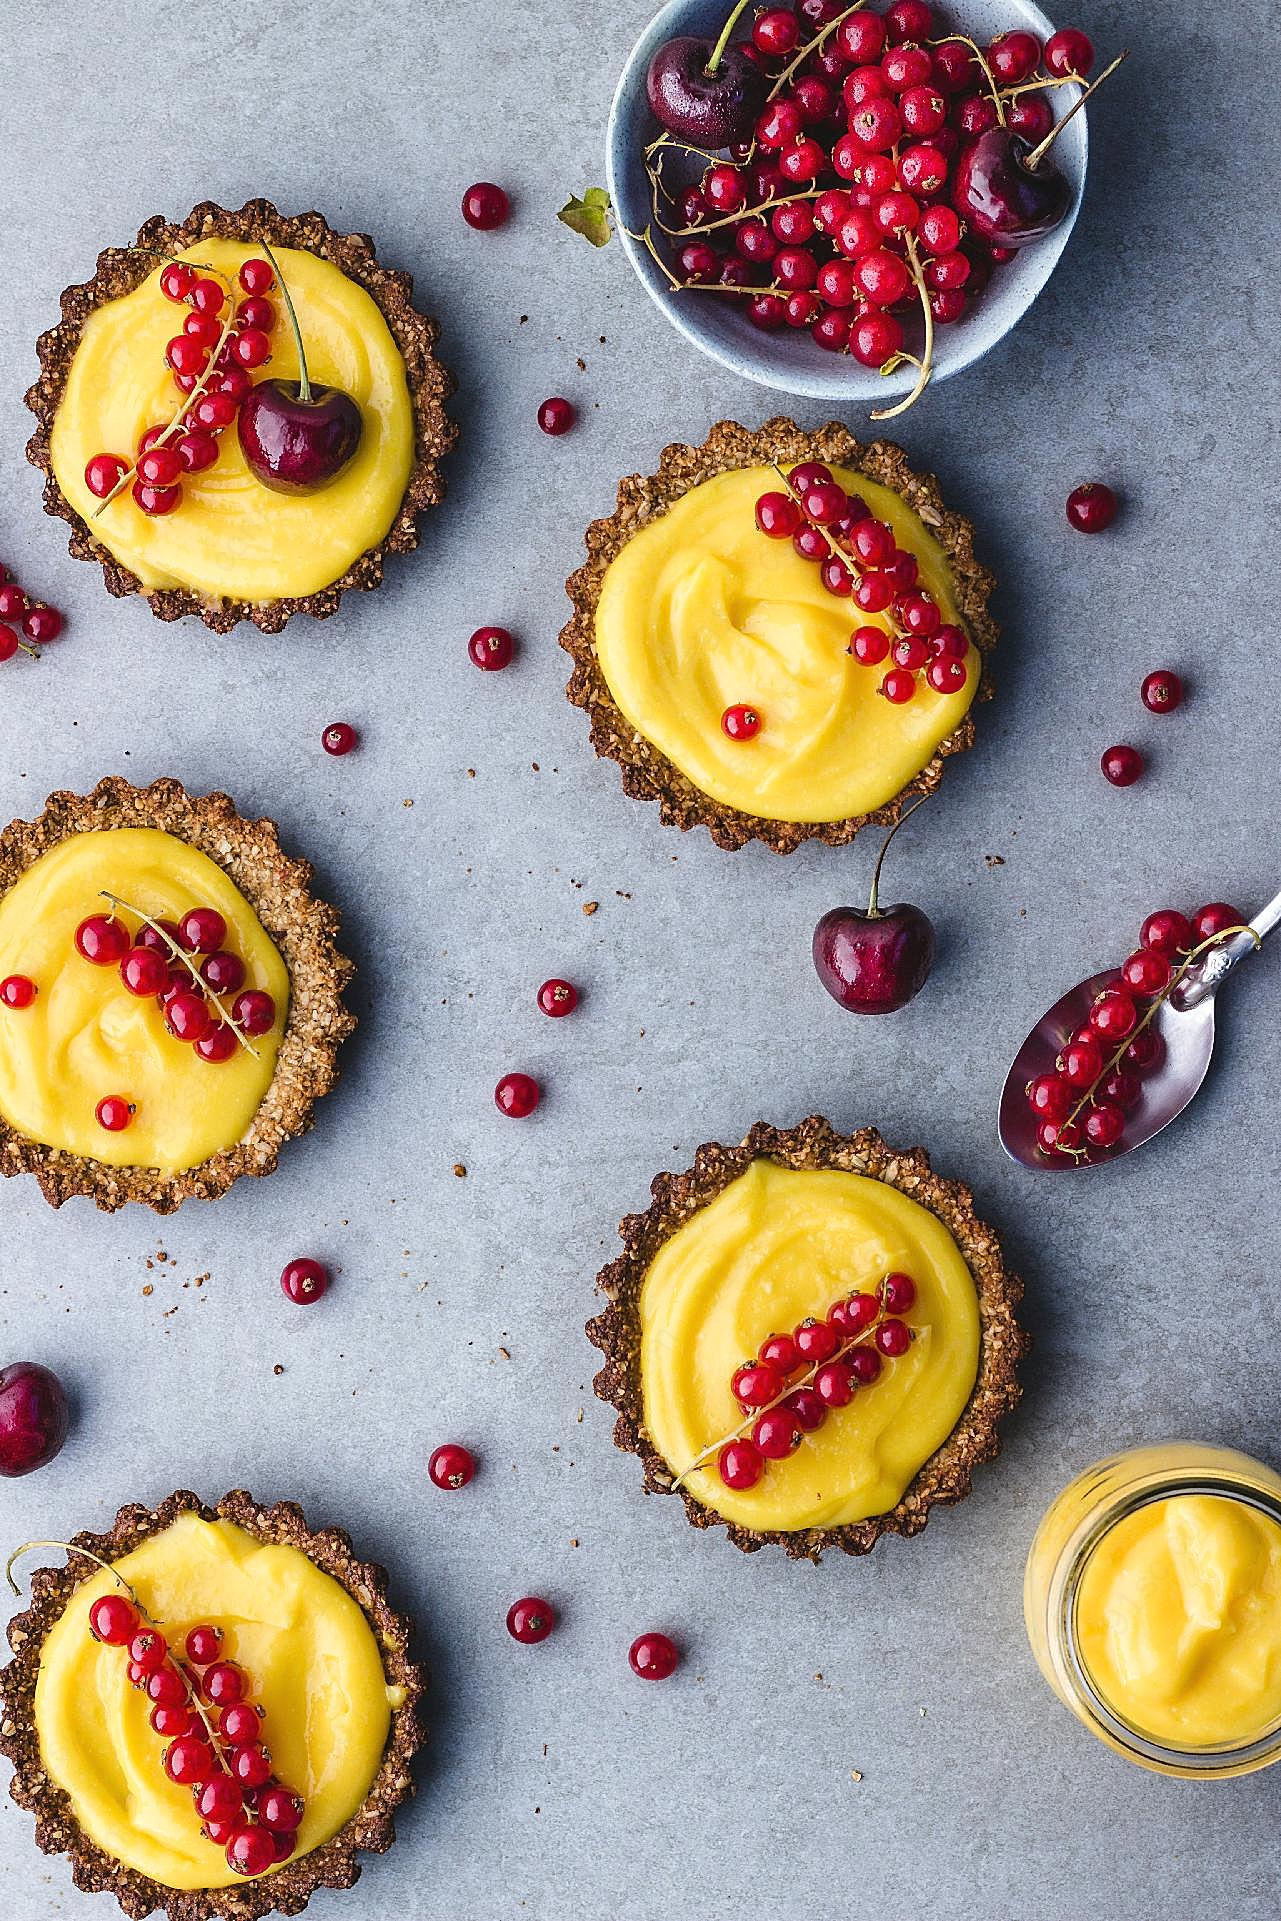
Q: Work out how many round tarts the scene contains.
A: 5